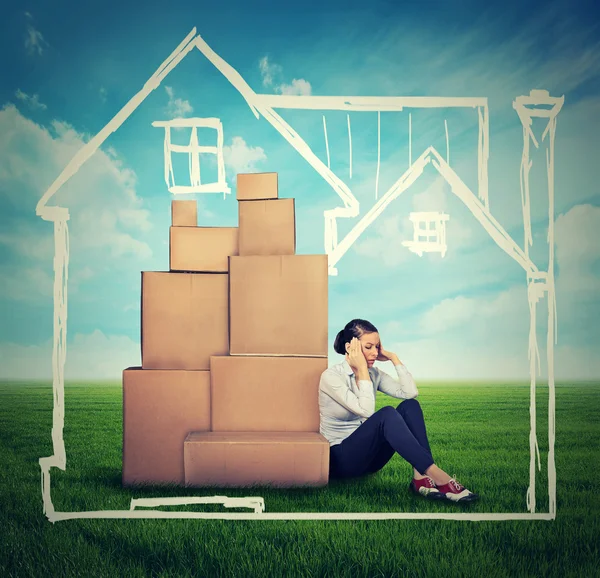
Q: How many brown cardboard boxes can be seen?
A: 9